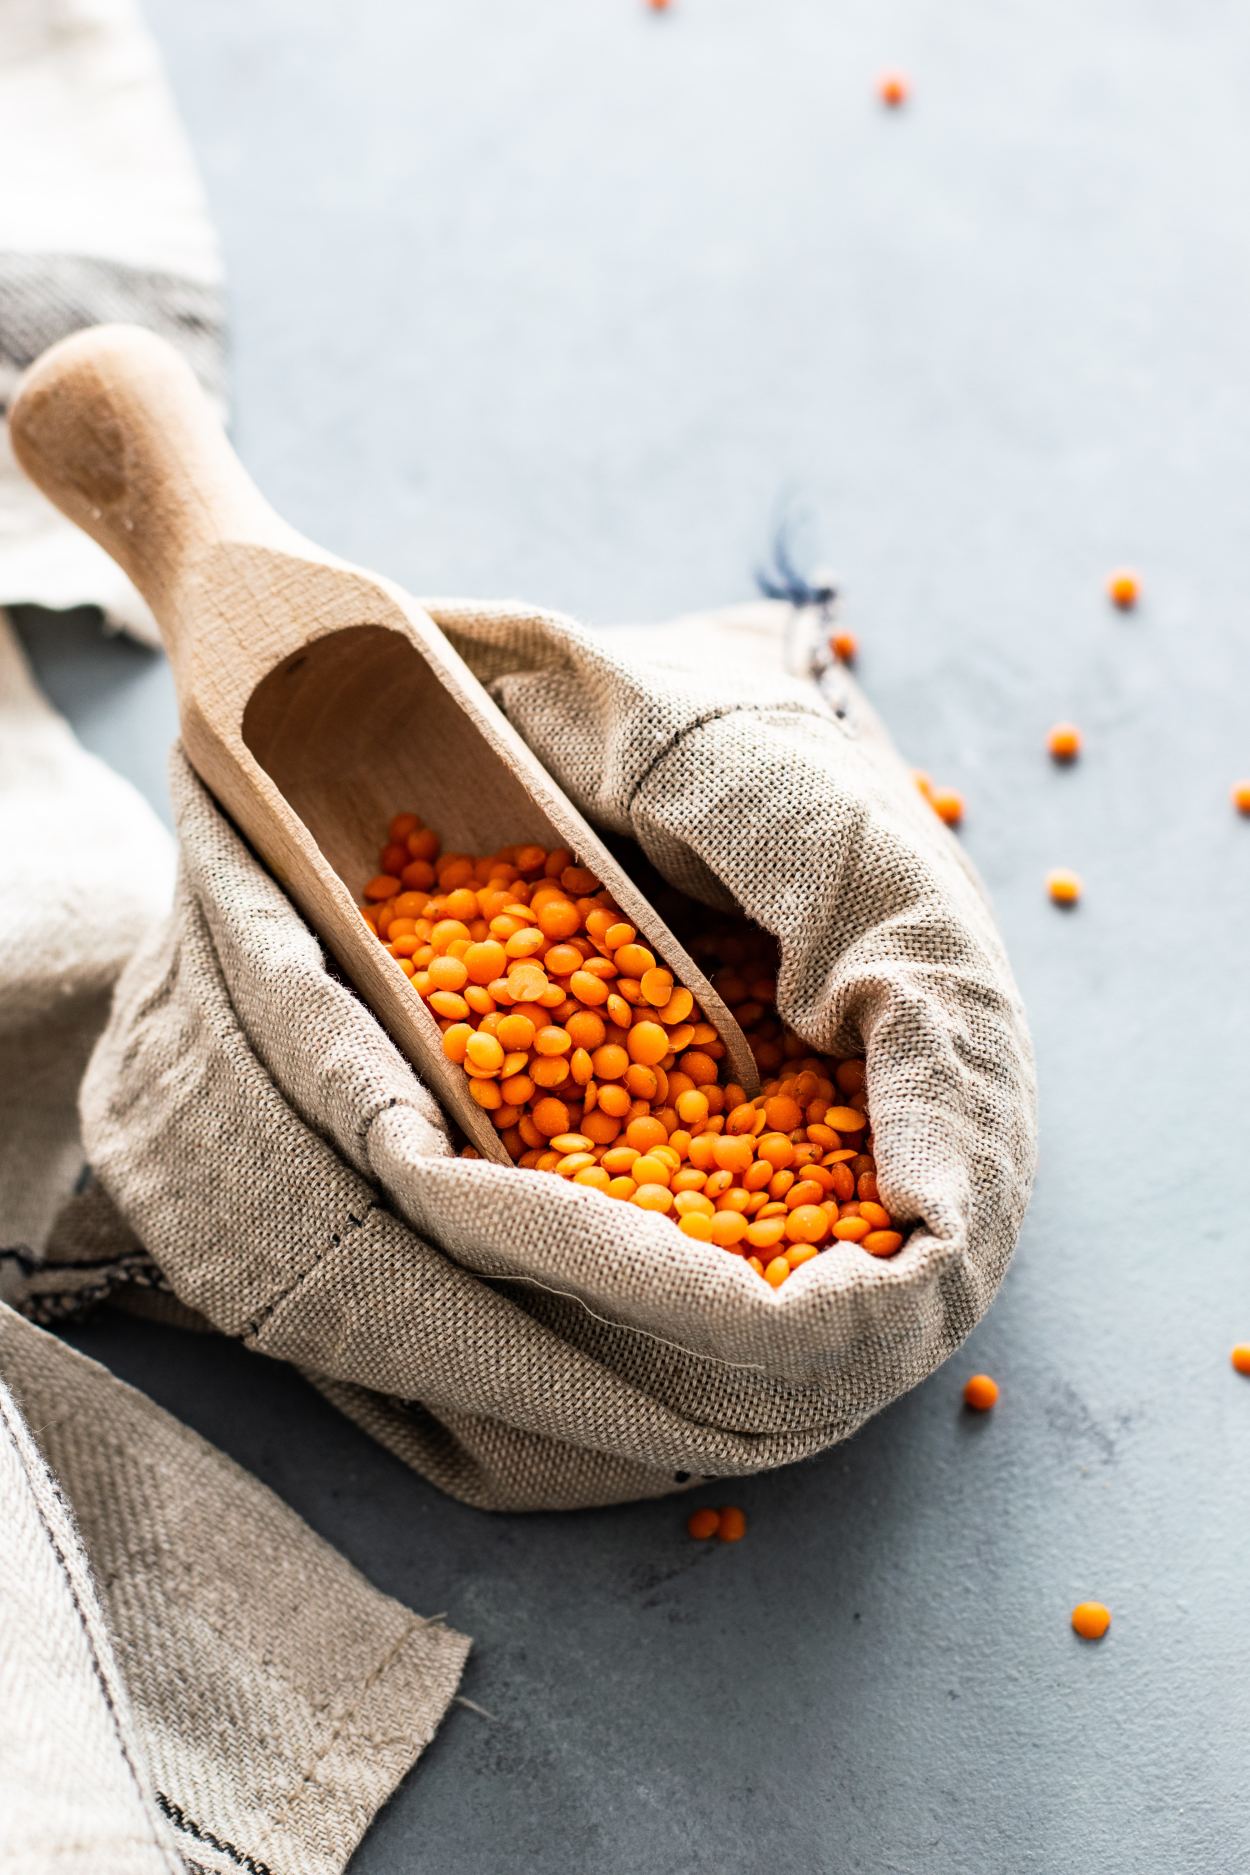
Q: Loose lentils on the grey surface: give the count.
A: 14